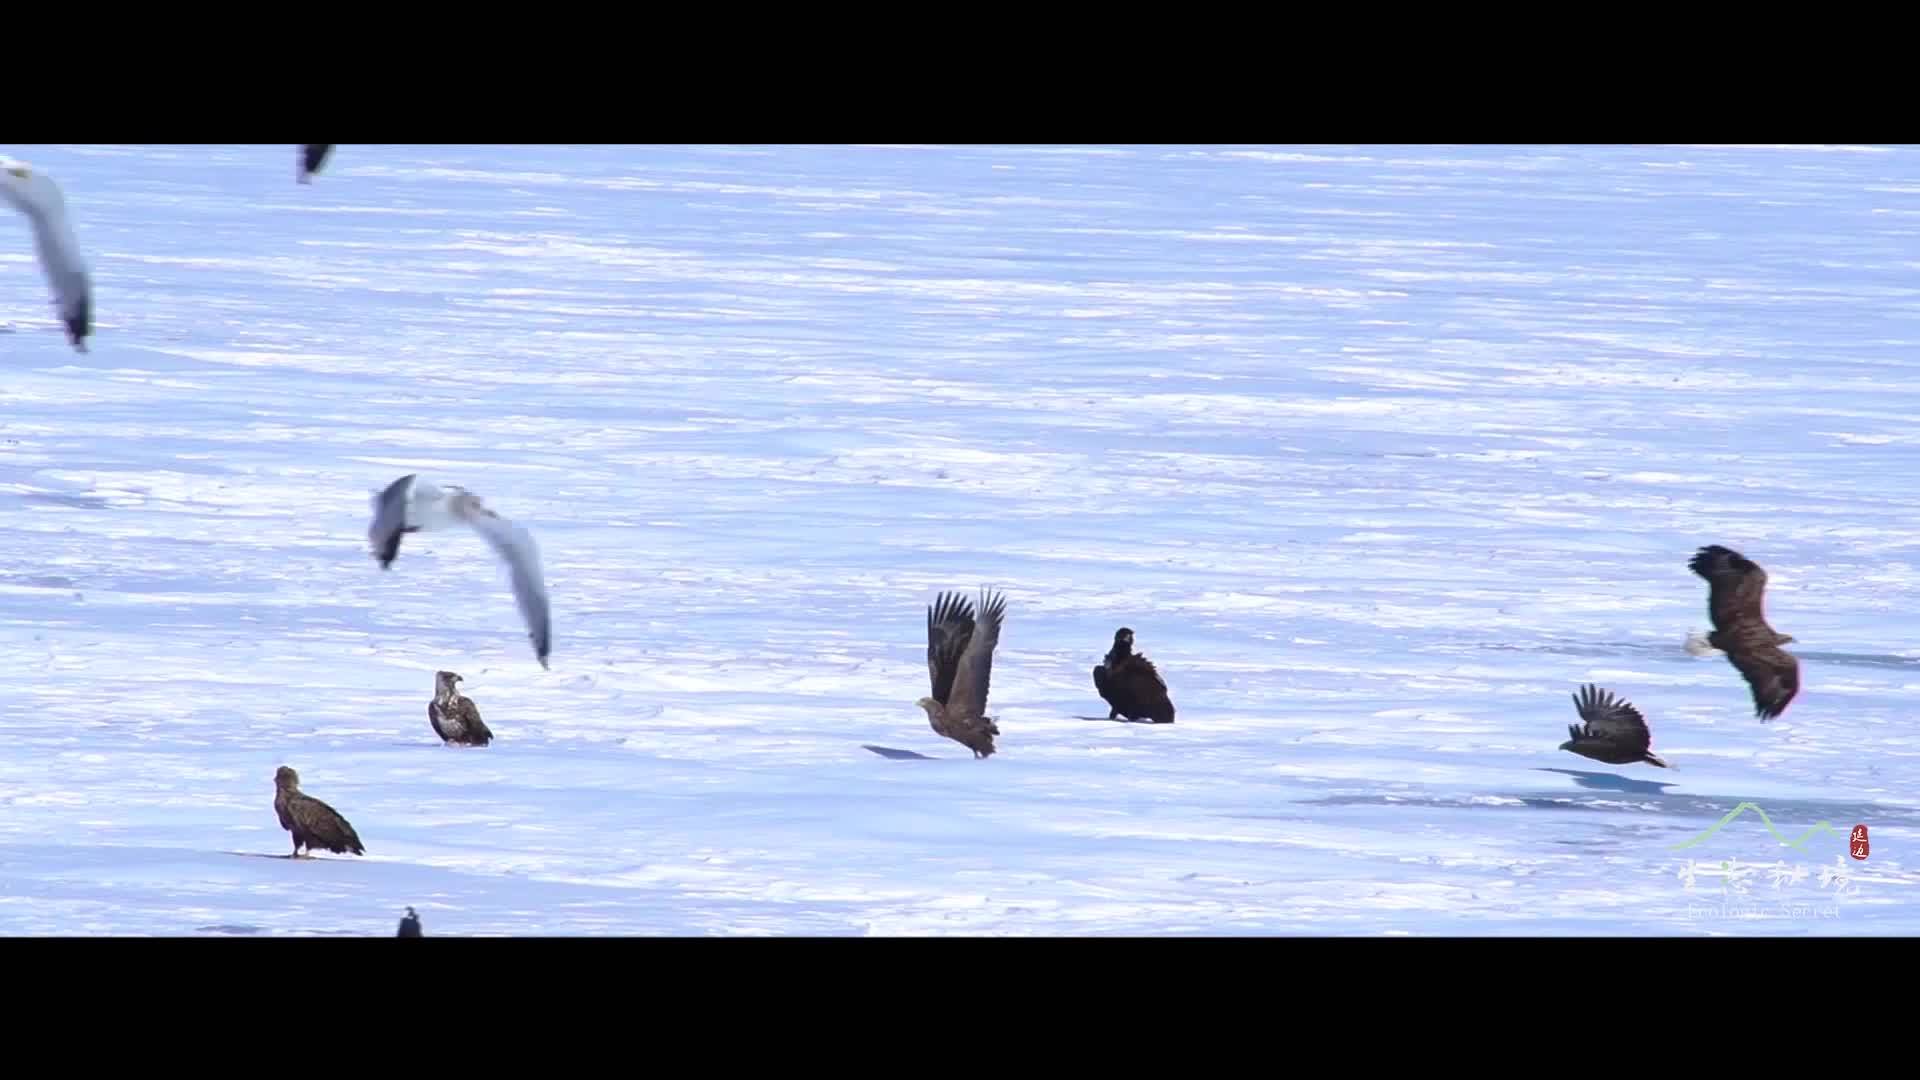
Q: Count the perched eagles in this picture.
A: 3